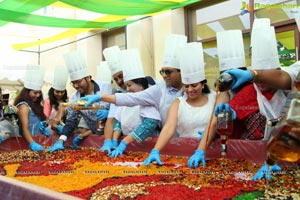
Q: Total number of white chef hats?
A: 11